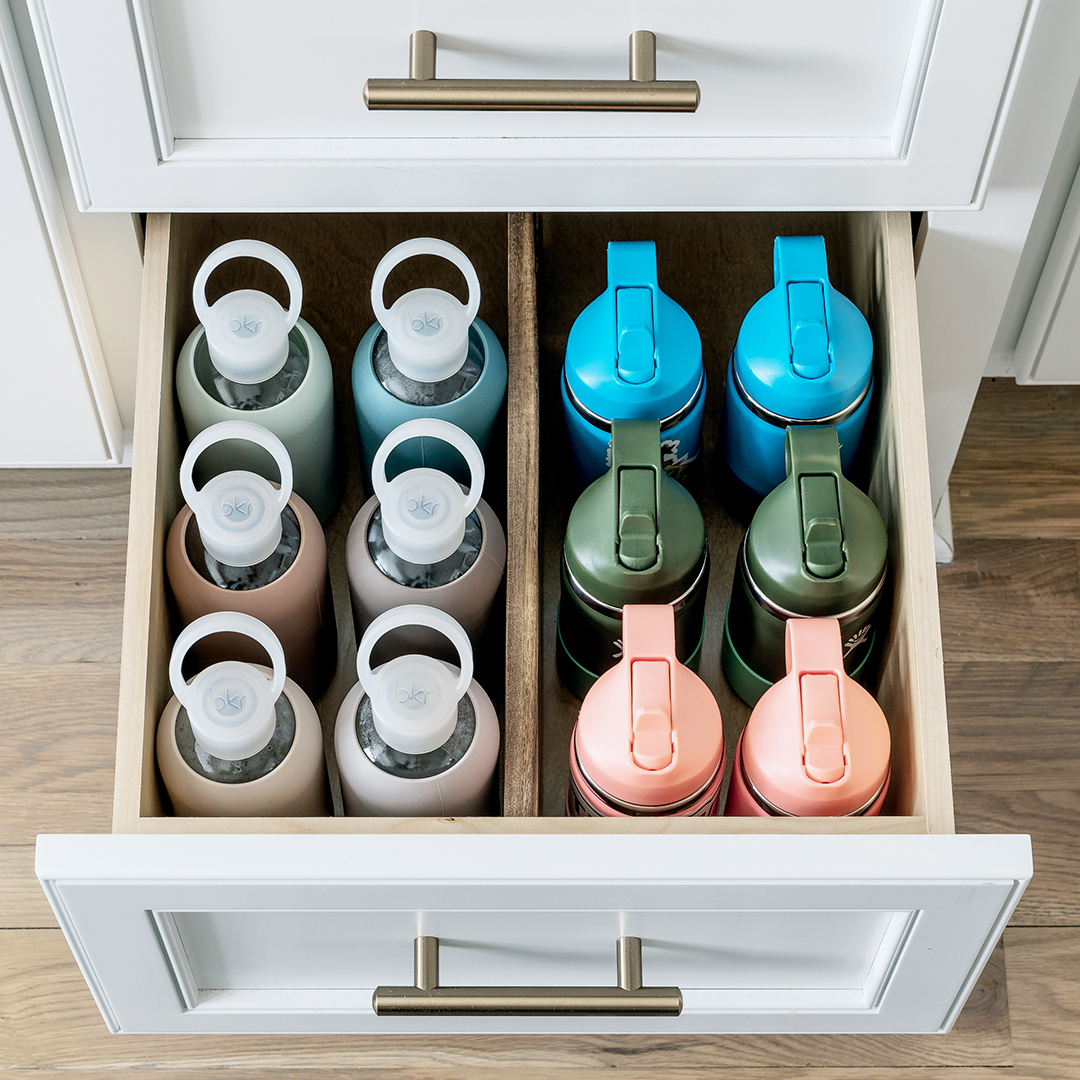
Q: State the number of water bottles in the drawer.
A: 12